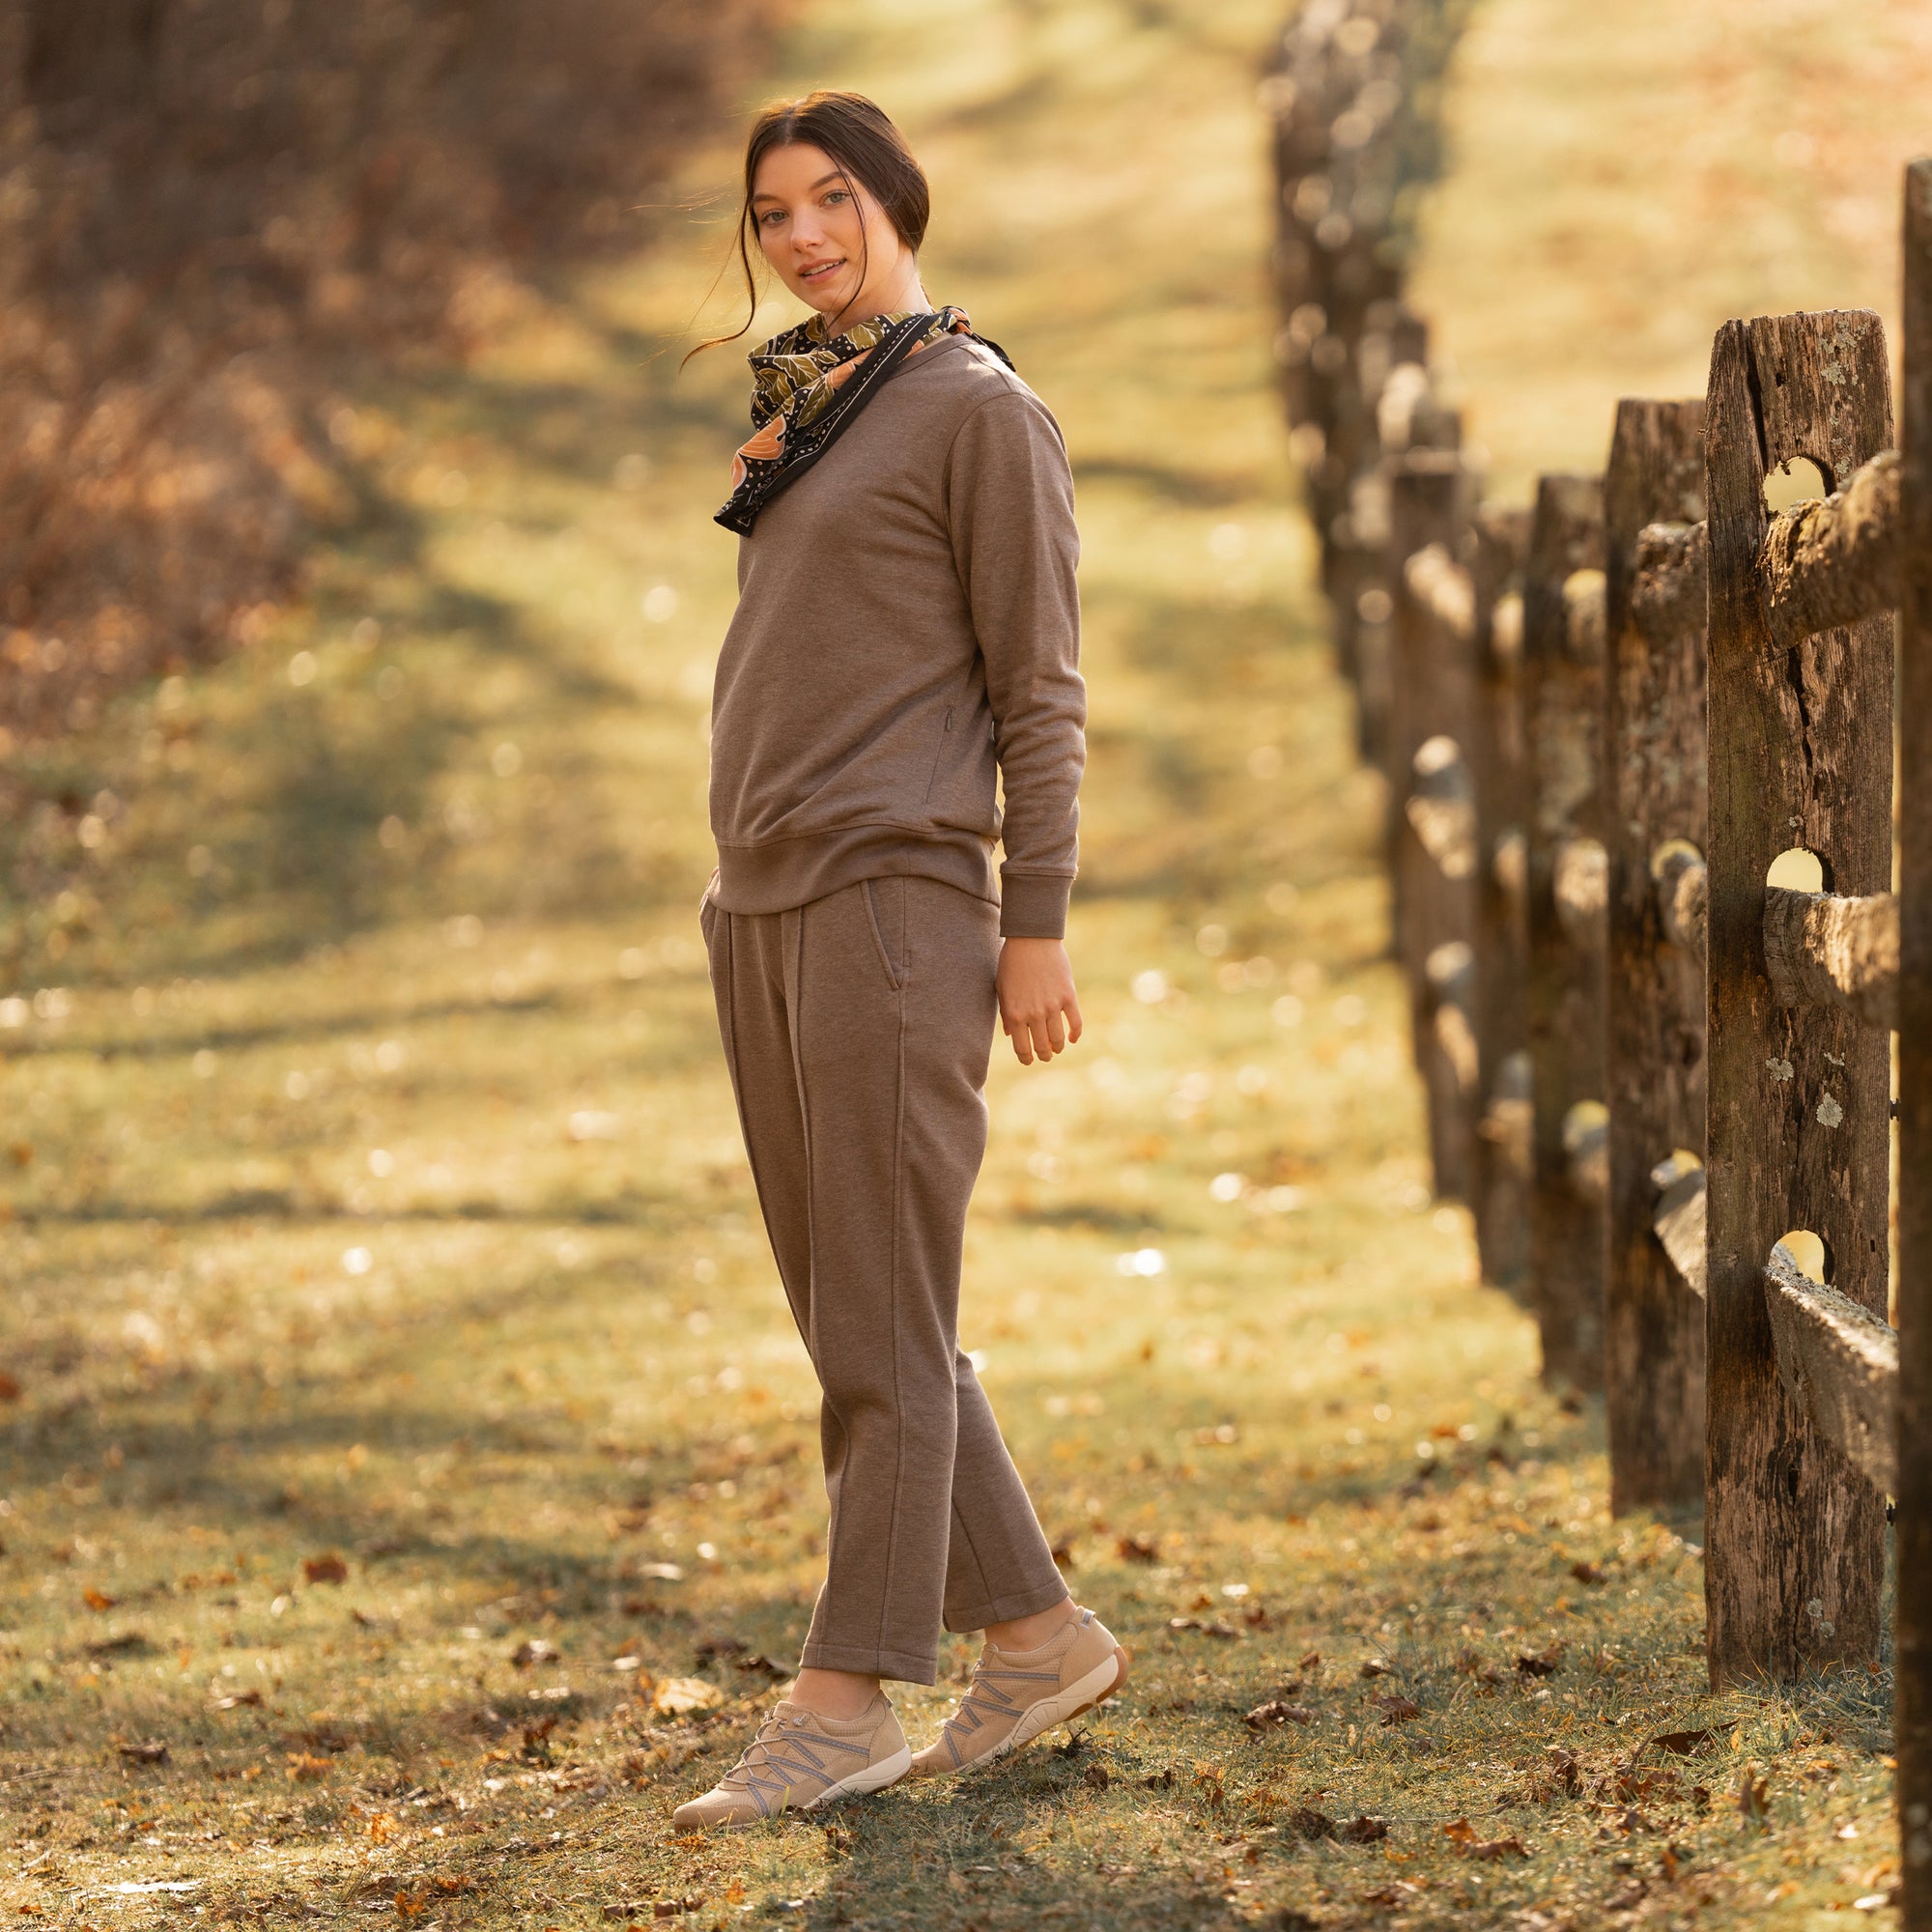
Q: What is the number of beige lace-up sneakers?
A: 2